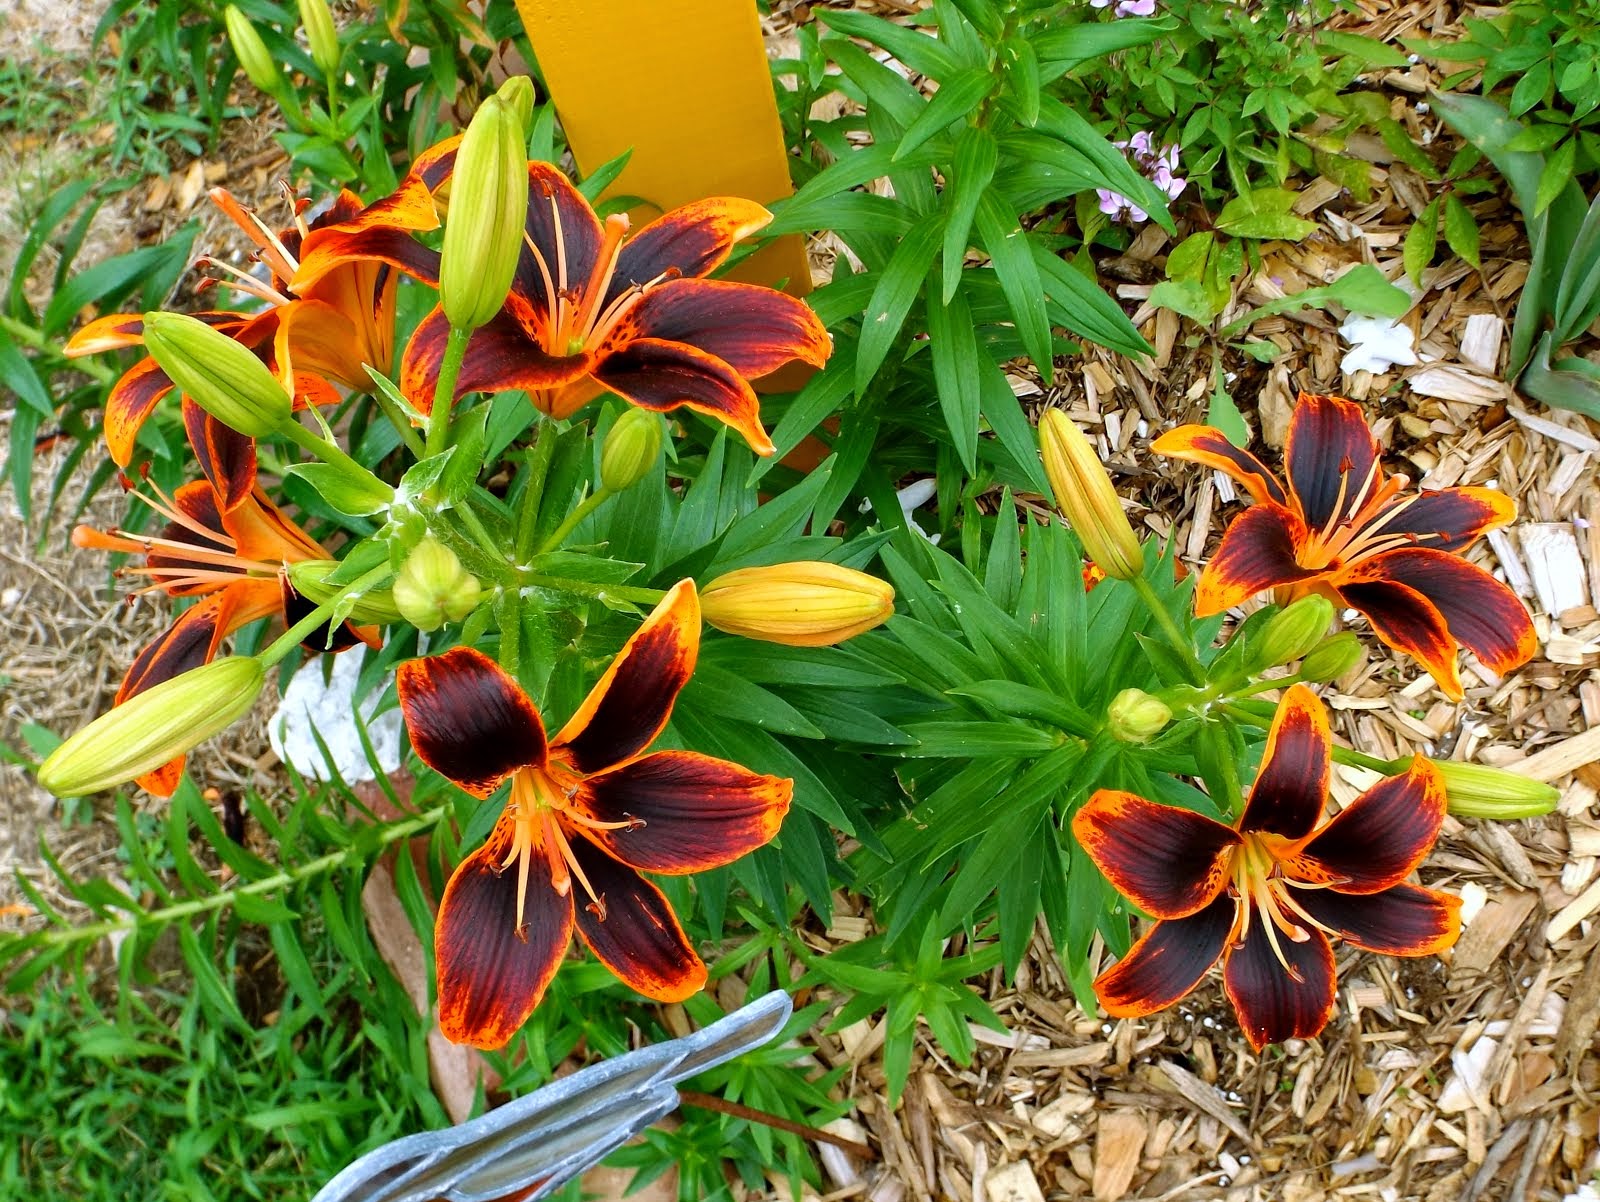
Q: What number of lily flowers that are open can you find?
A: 6